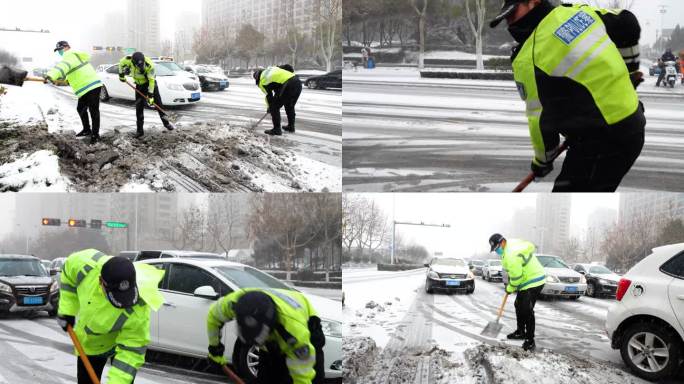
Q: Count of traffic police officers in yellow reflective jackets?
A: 7